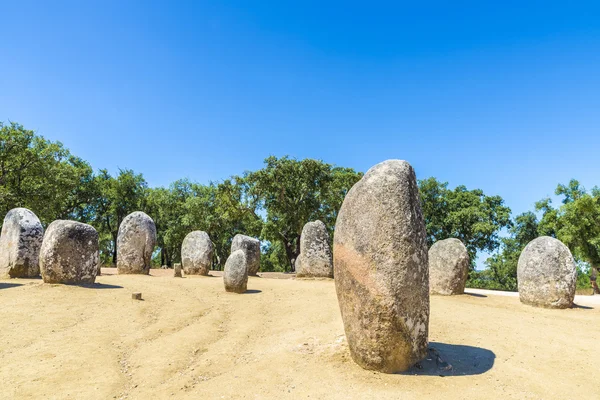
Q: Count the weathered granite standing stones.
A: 10